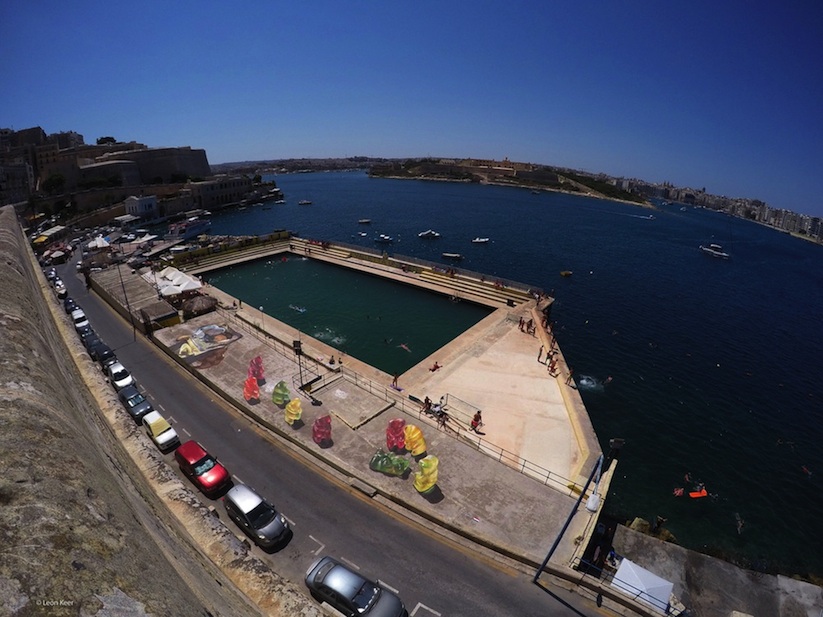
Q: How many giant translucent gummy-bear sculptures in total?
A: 9